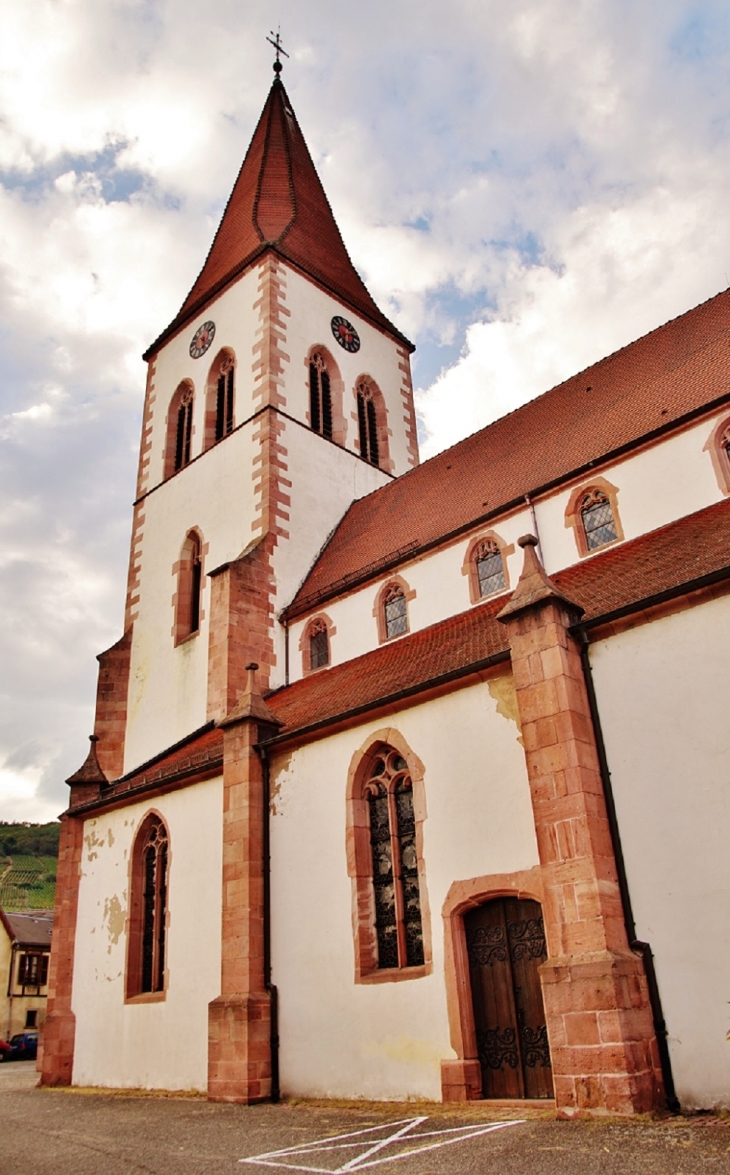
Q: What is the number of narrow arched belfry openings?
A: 4